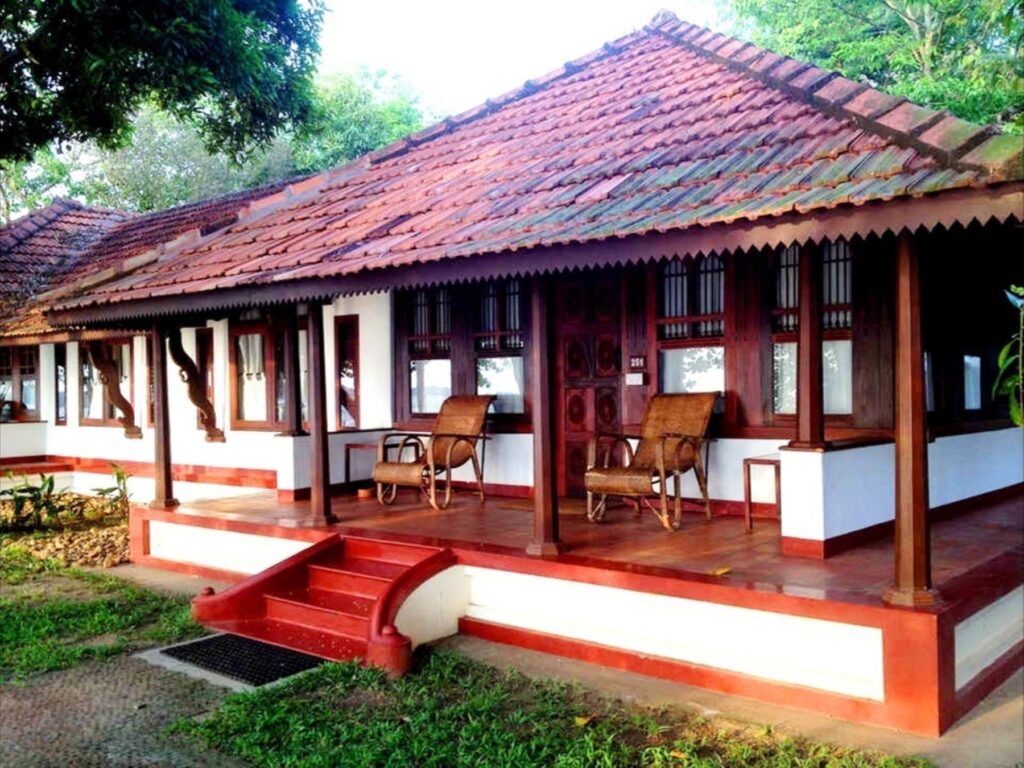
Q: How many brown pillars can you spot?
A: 6